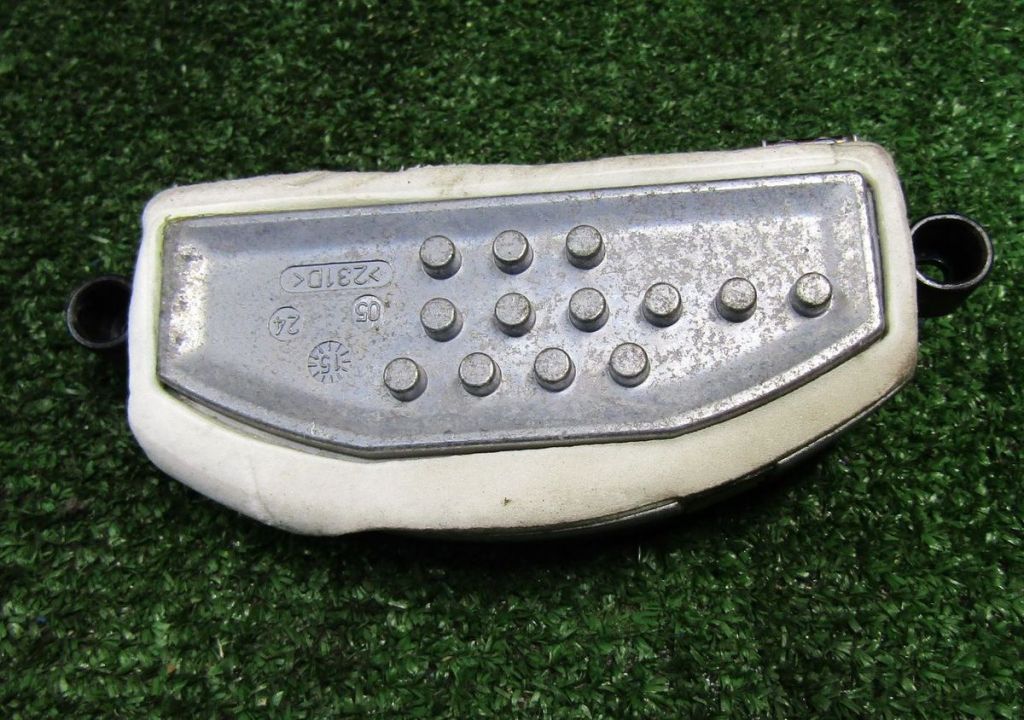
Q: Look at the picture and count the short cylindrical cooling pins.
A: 13